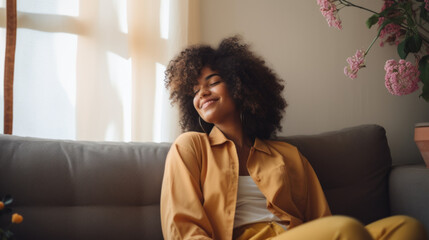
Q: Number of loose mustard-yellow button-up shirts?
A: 1